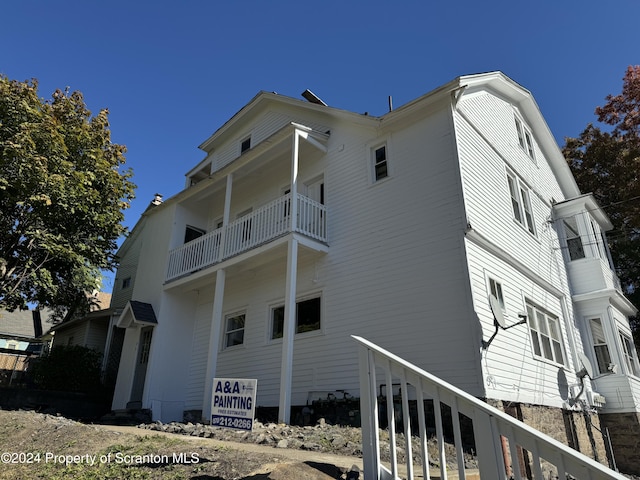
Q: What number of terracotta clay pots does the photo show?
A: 0